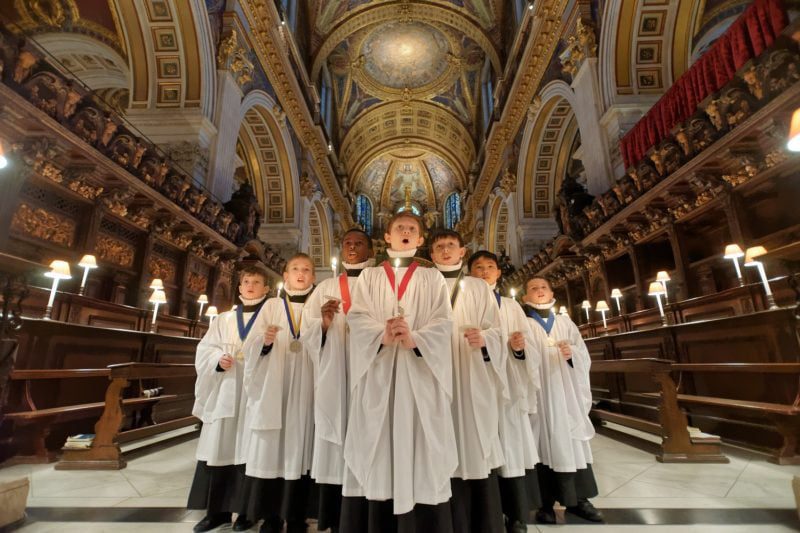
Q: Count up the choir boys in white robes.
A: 7